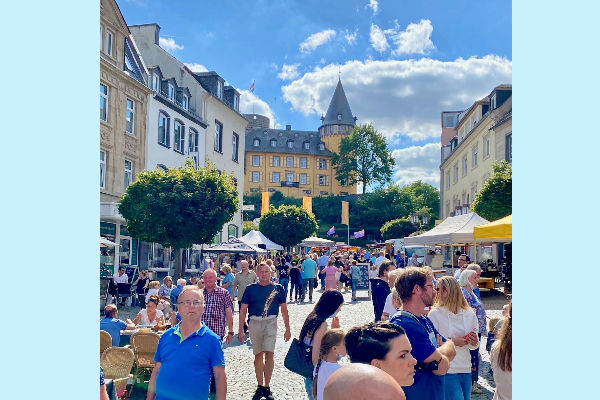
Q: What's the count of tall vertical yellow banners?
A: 3